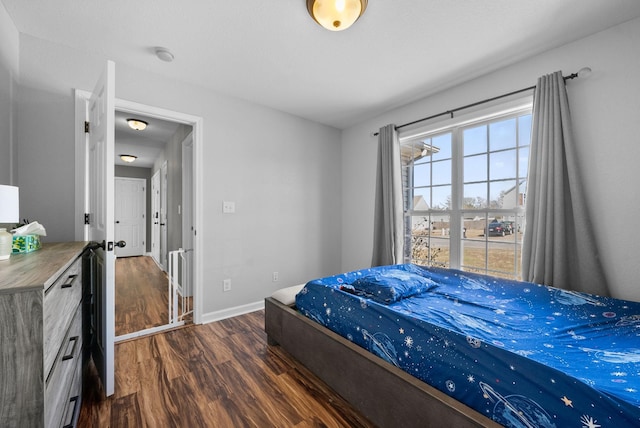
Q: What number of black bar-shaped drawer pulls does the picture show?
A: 3